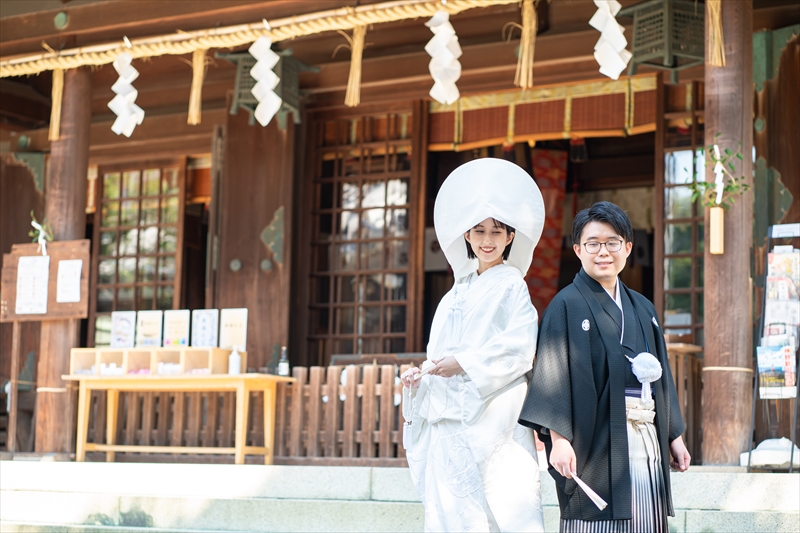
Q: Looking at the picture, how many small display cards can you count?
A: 5